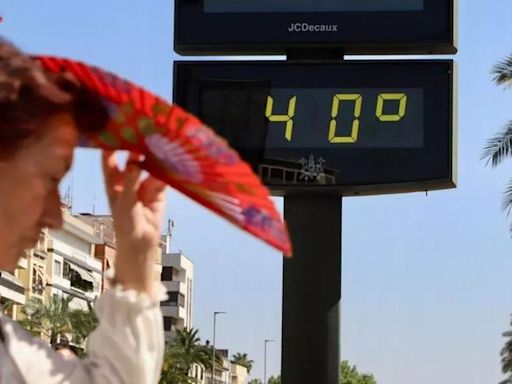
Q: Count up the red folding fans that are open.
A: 1